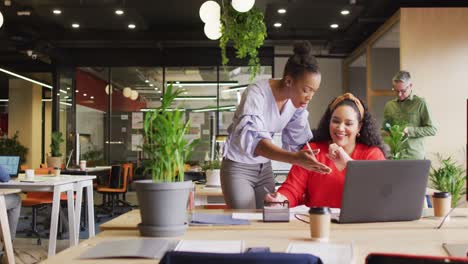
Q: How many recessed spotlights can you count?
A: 8